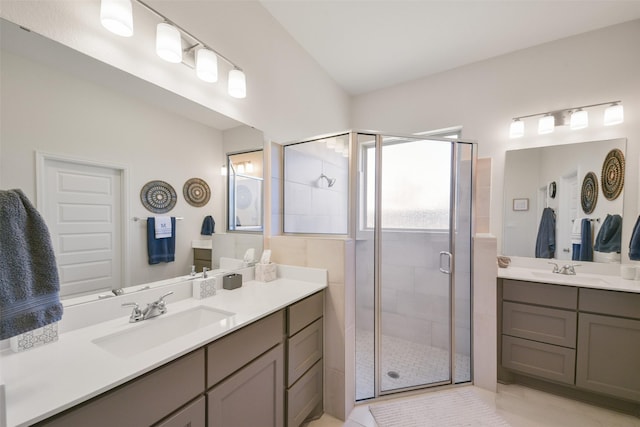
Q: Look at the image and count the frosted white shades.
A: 8